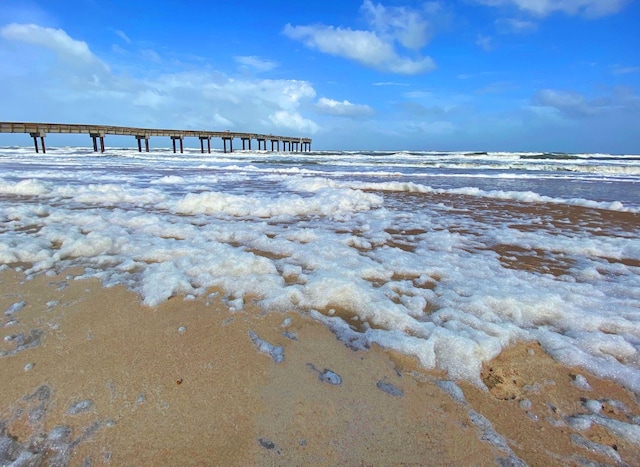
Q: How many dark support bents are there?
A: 12